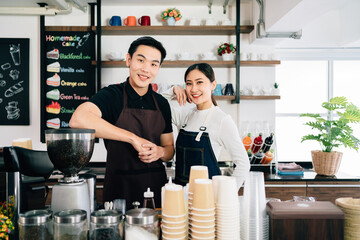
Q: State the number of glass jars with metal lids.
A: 4